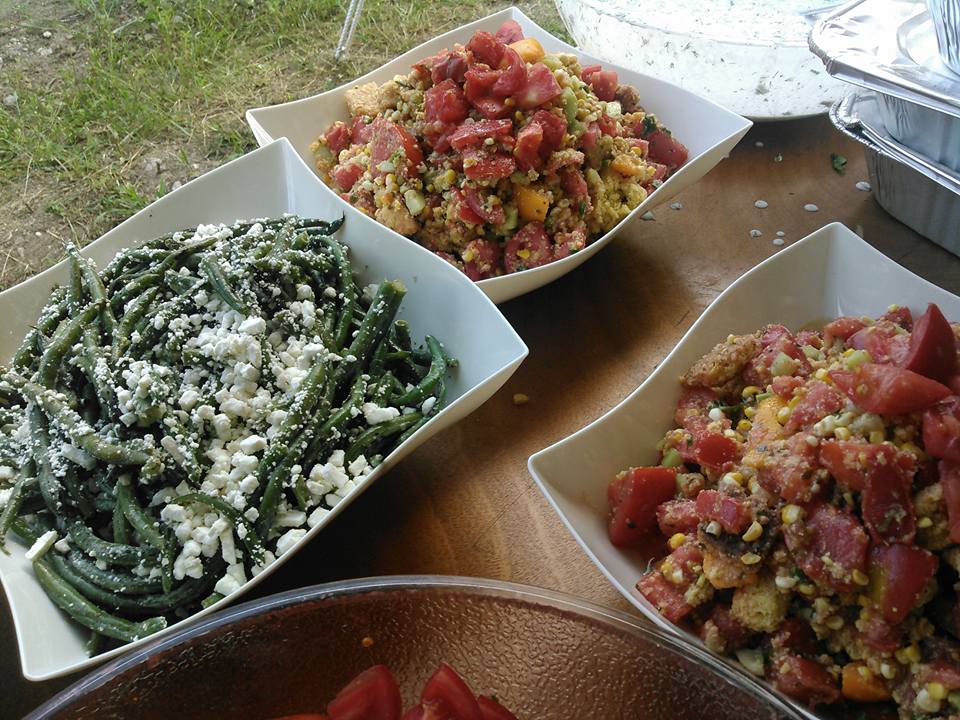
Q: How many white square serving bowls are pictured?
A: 3